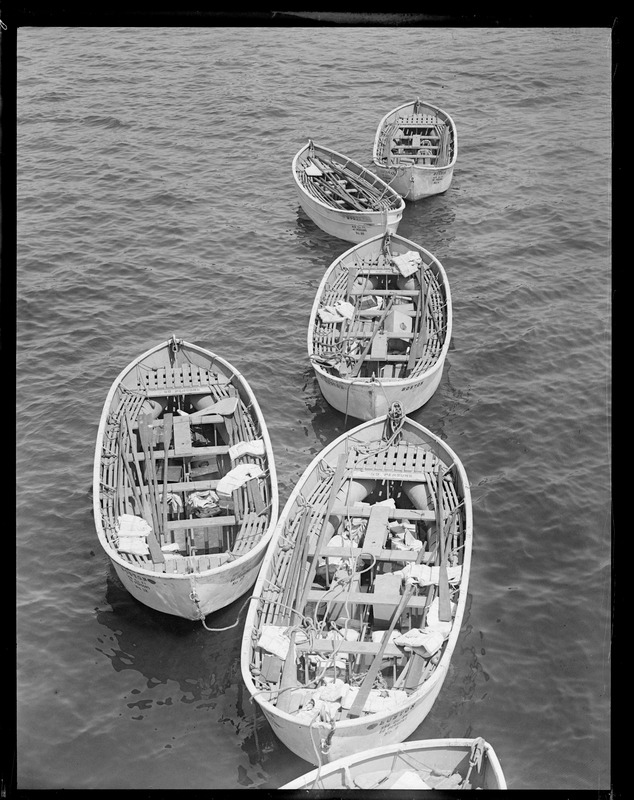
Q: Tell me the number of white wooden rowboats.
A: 6